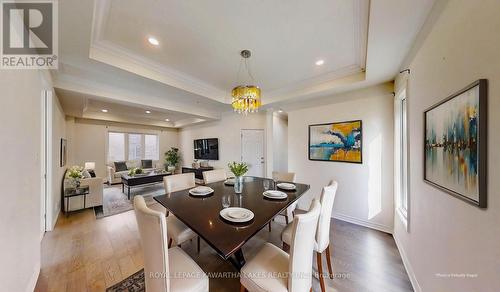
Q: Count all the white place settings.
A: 5